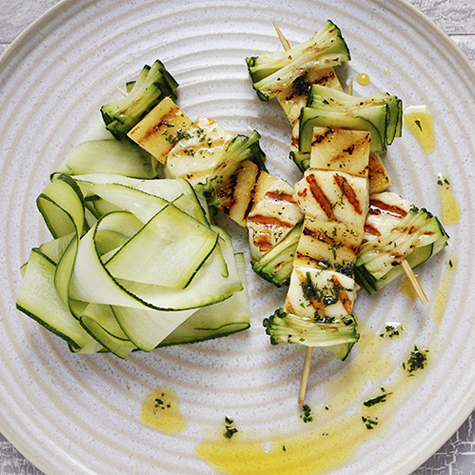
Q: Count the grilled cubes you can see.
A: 12